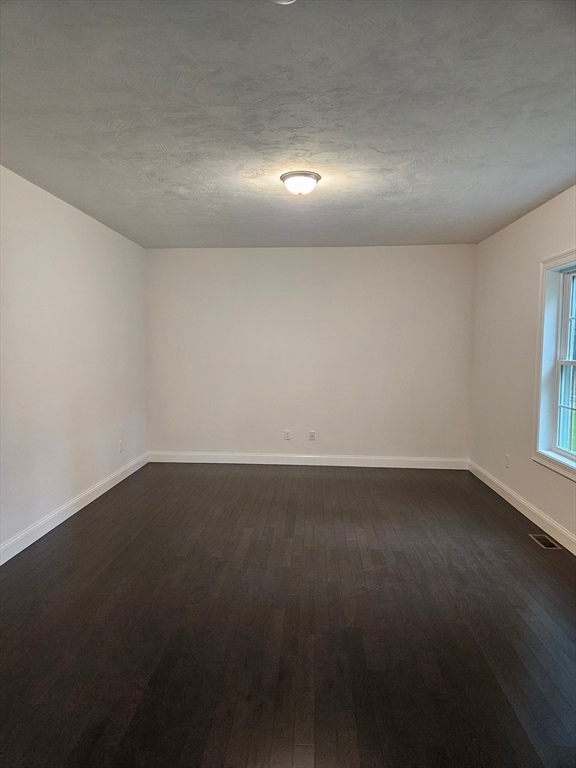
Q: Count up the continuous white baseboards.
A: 3